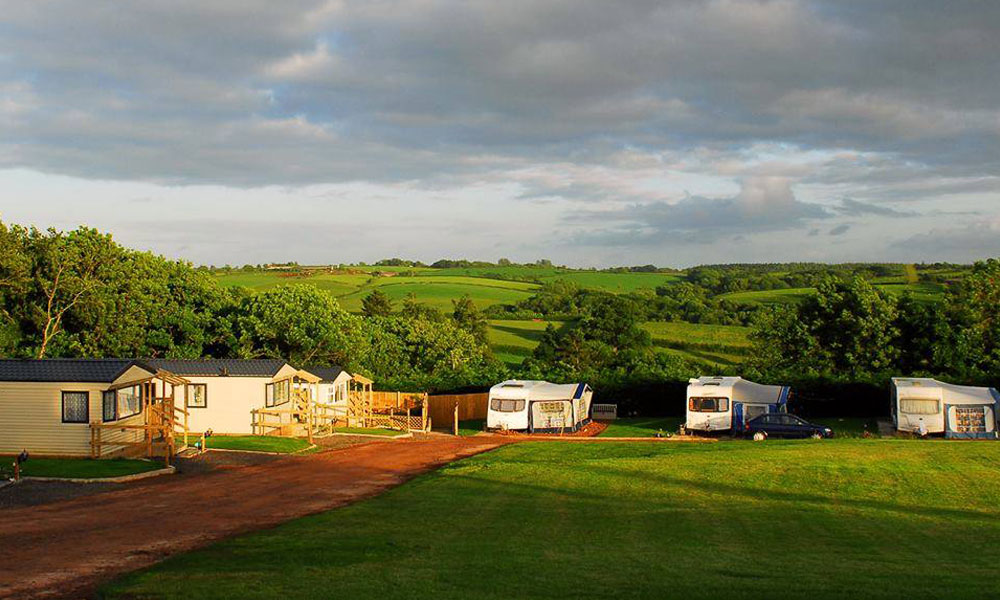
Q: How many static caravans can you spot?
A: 3